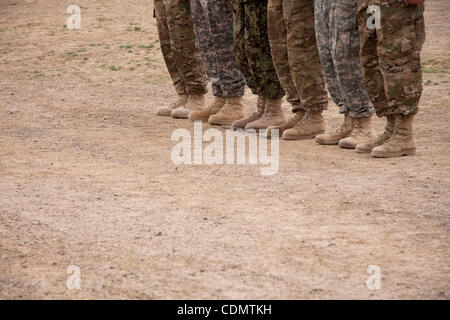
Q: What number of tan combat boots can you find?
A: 12